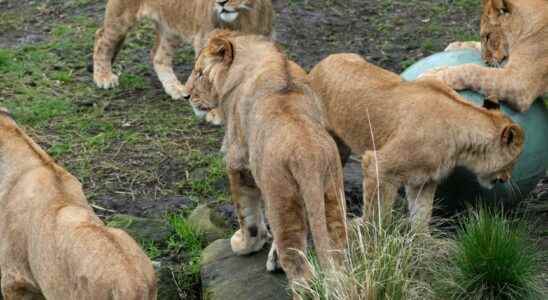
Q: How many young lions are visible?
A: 5